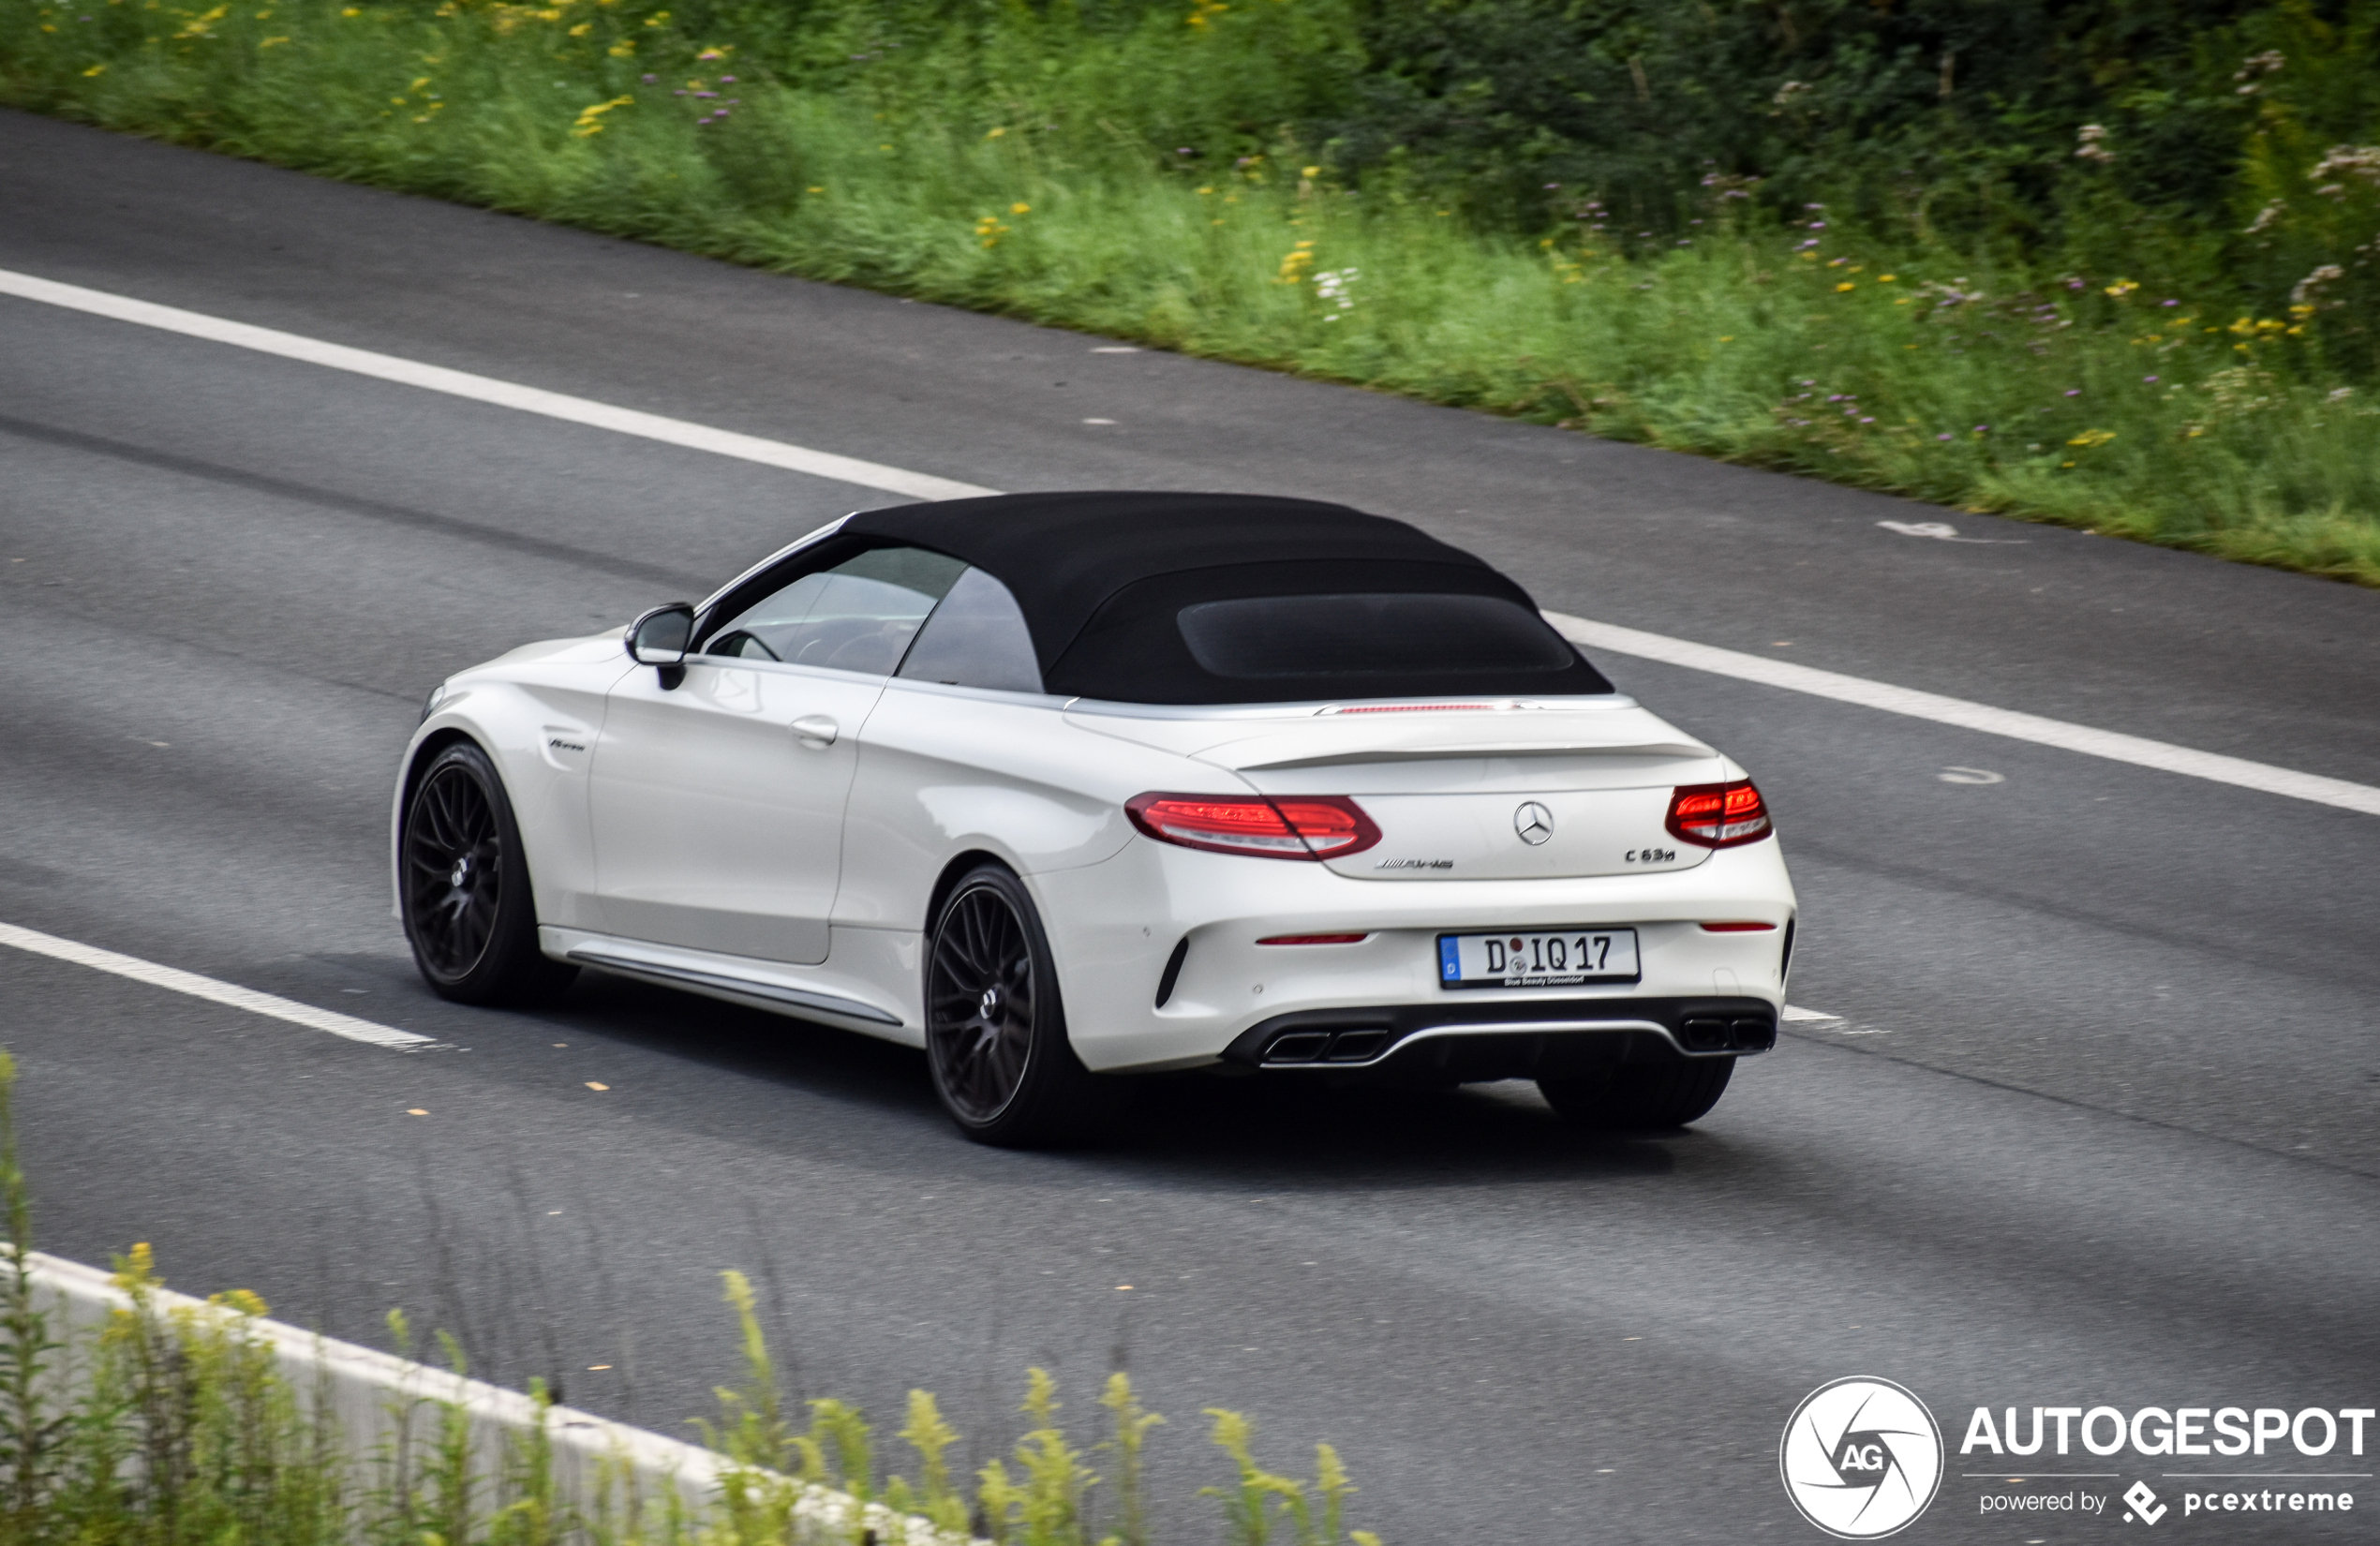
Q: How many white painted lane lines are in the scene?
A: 3